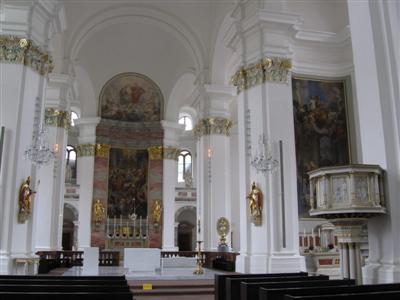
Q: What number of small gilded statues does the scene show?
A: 4